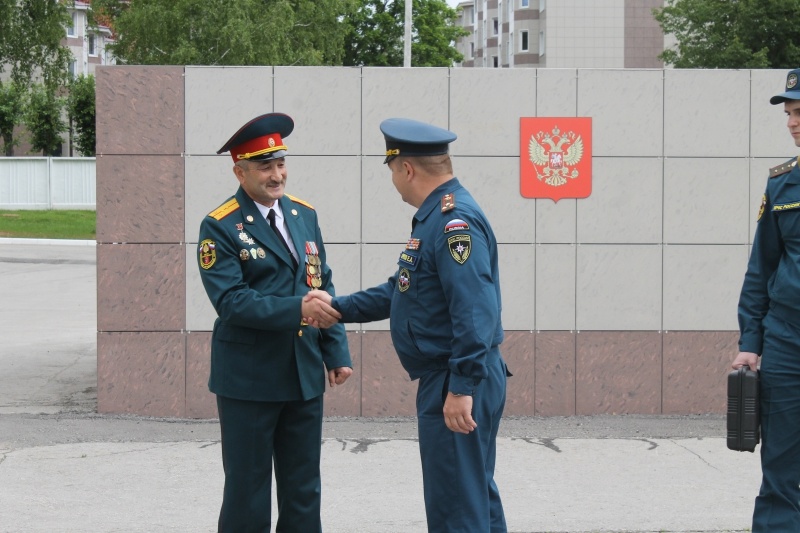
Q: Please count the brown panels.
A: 11